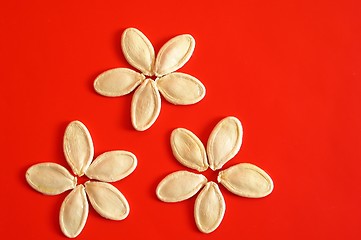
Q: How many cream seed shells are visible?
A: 15